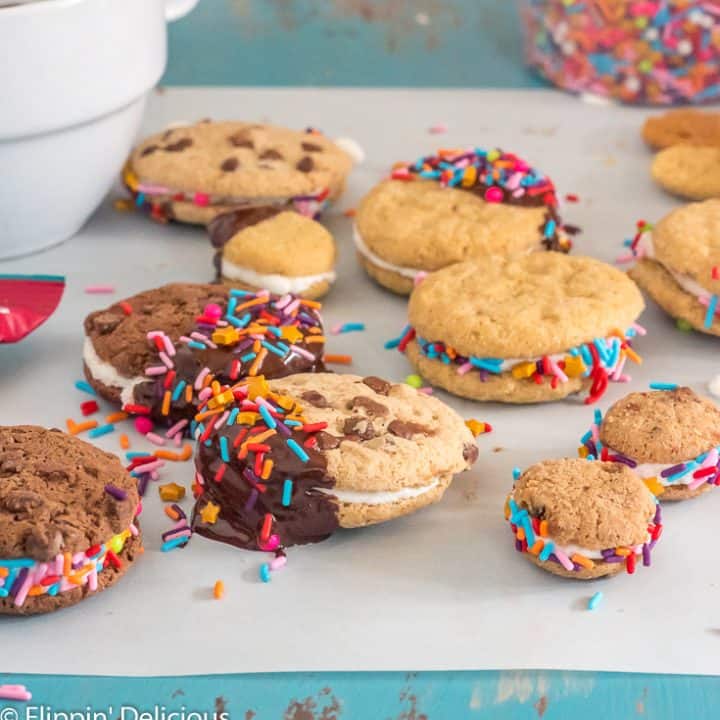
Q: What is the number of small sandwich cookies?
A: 3